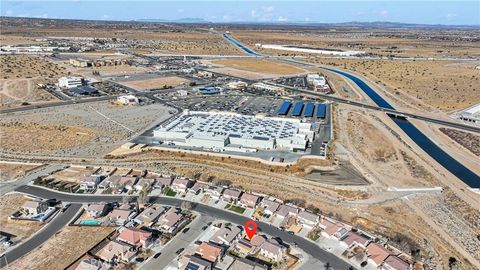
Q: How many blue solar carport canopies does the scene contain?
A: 4